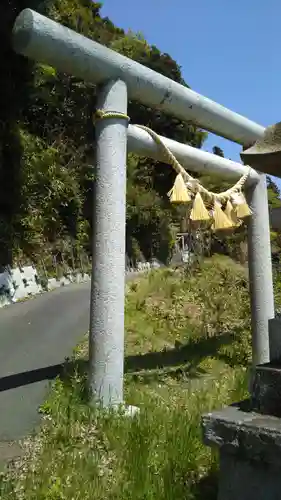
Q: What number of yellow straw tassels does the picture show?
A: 5